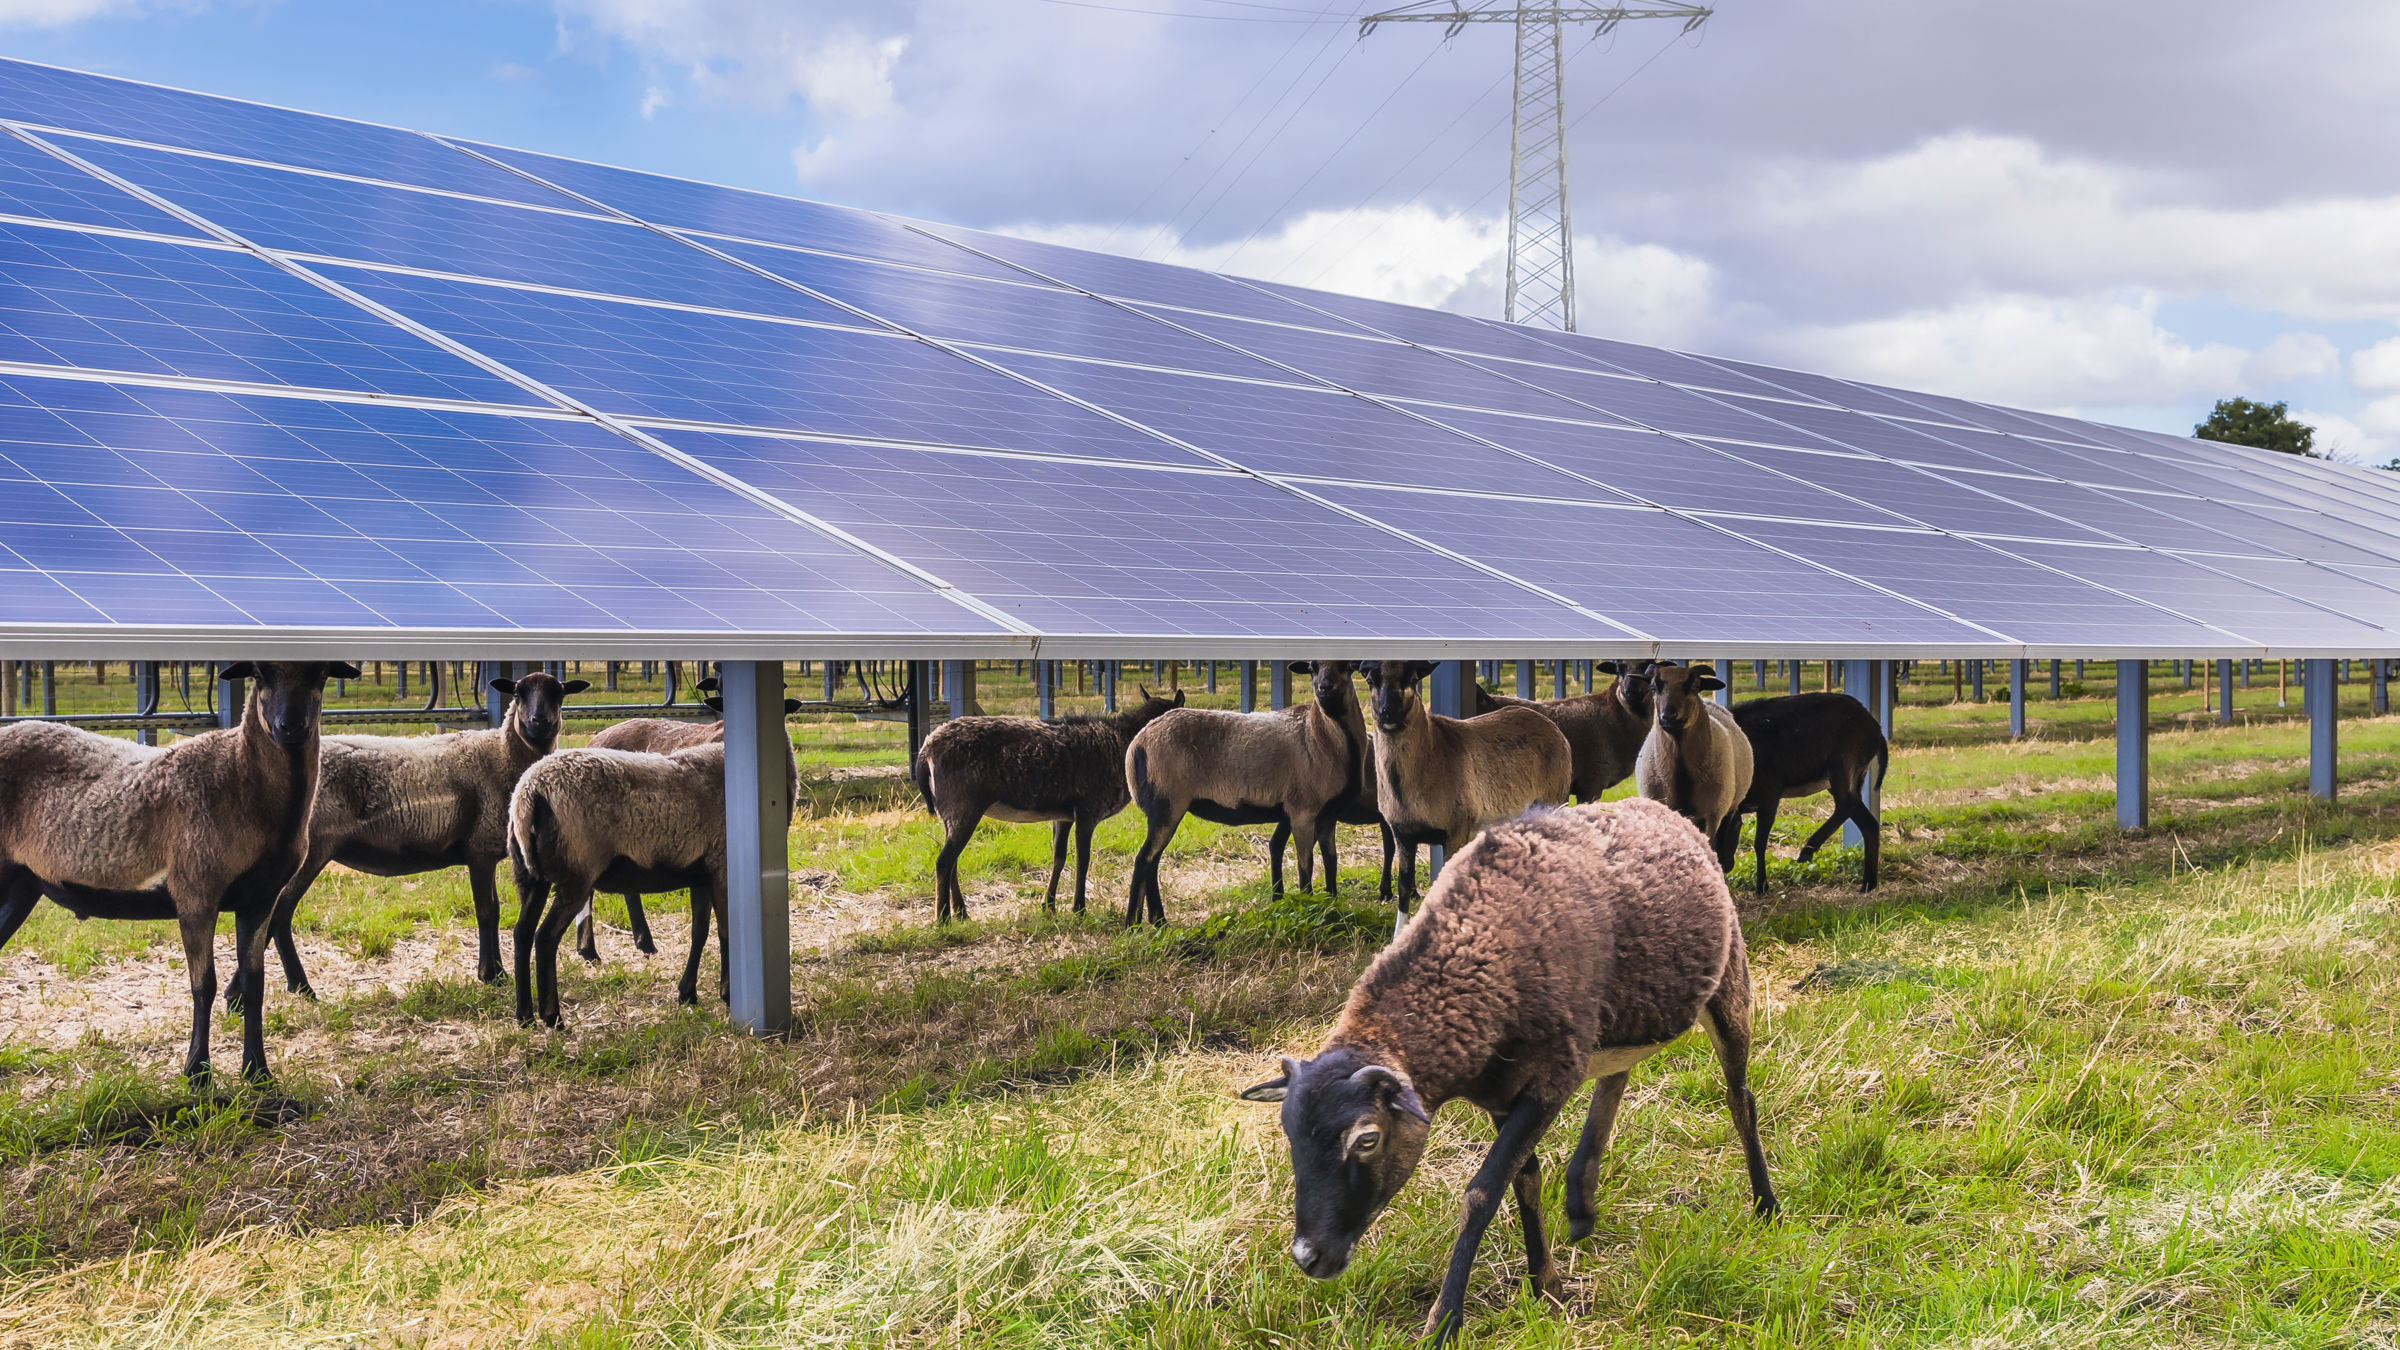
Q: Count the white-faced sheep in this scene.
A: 0